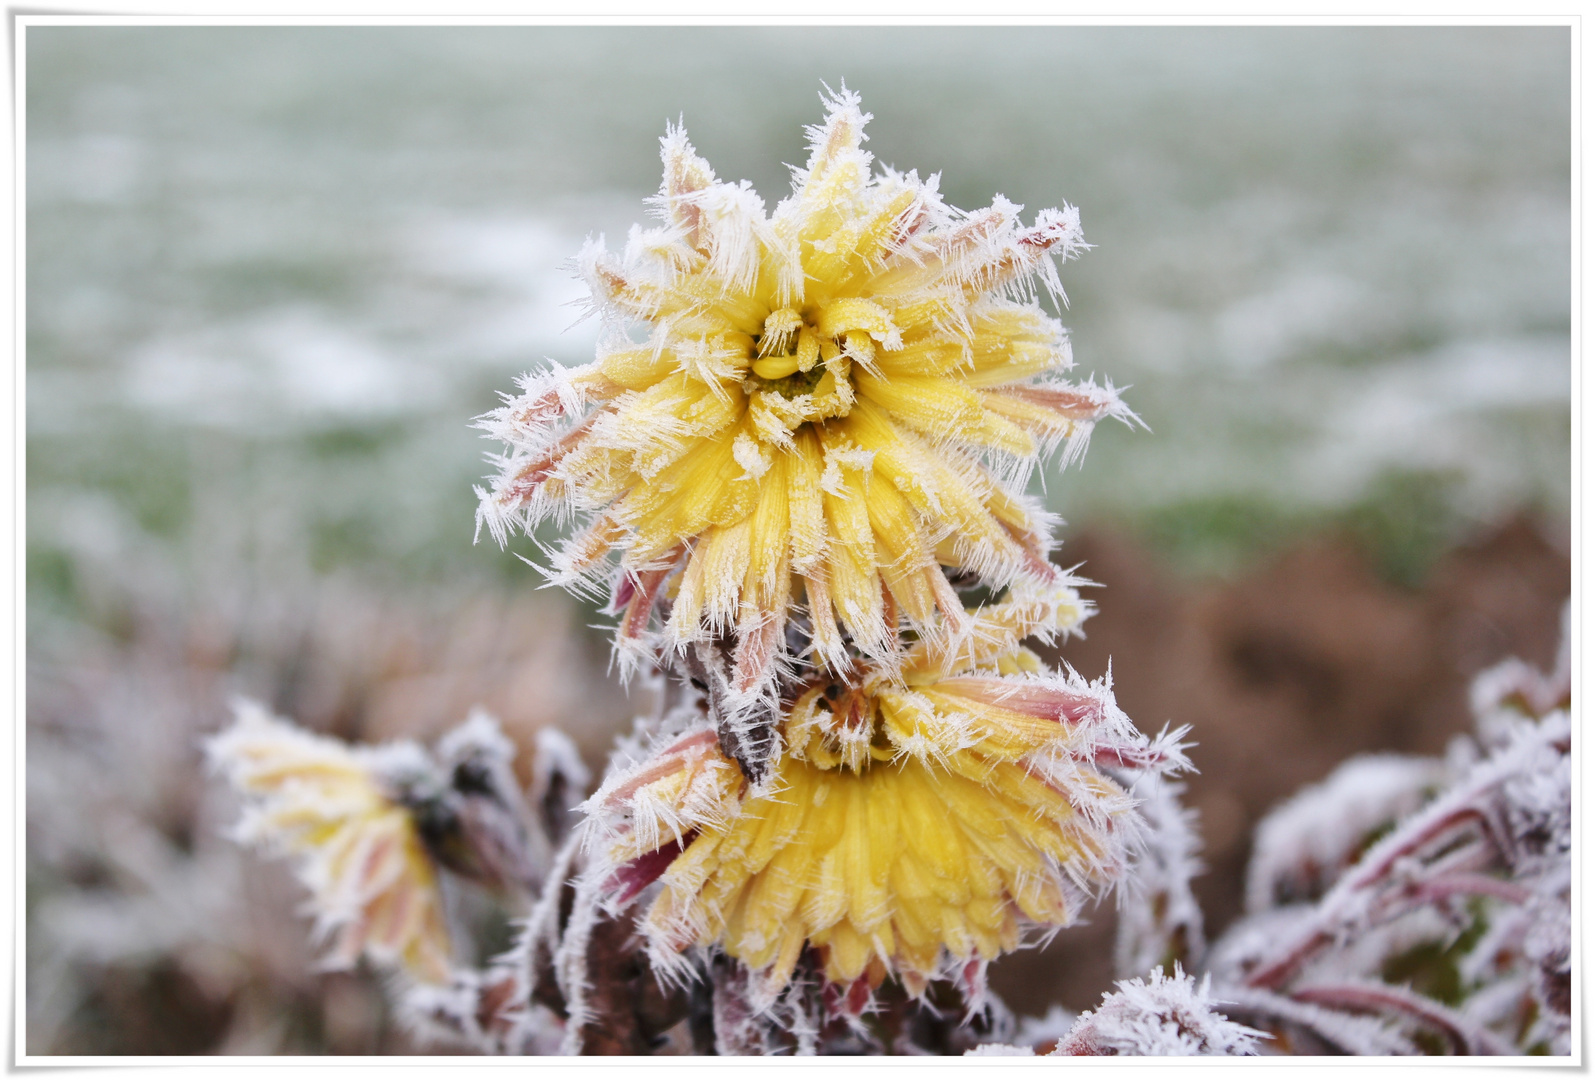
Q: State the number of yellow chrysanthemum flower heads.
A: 3